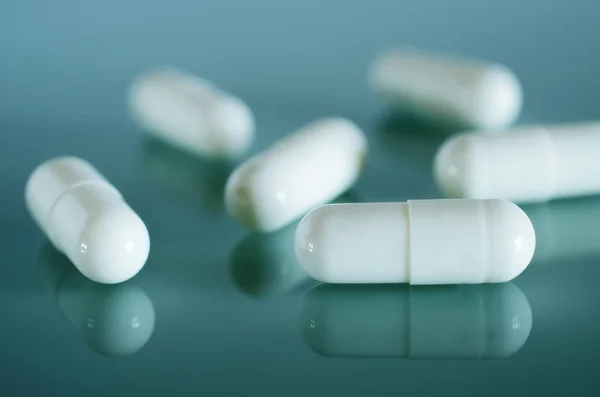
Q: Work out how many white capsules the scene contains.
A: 6